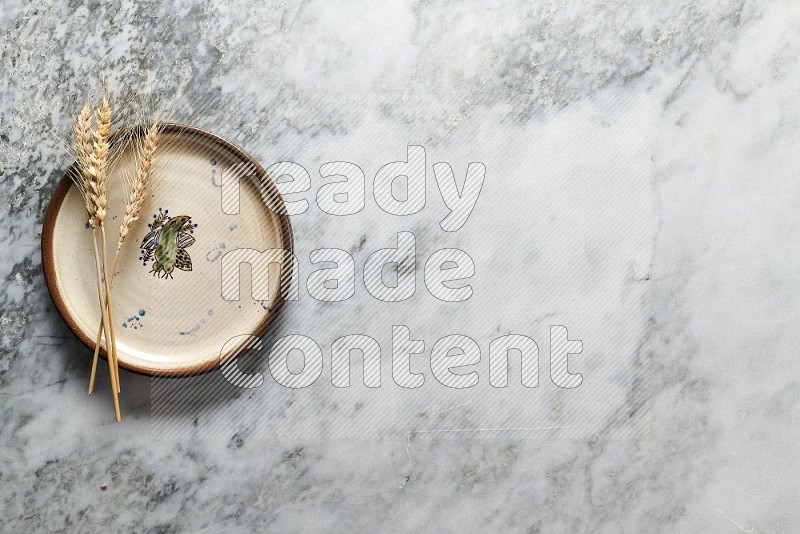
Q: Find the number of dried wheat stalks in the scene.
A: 3